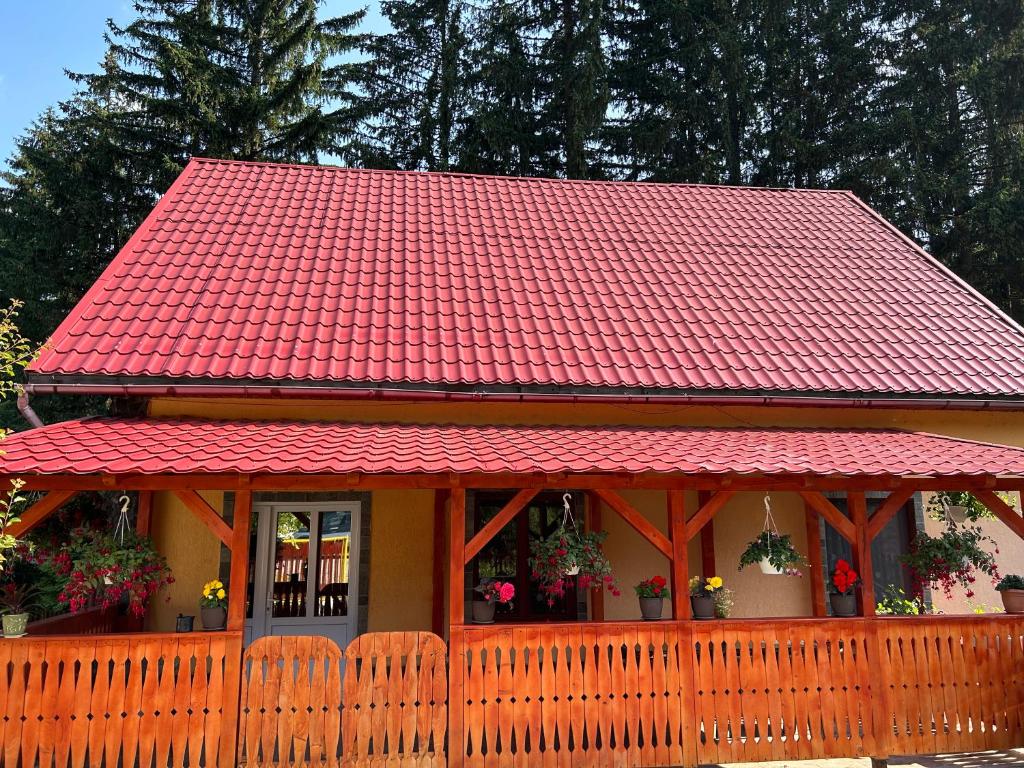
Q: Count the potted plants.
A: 12